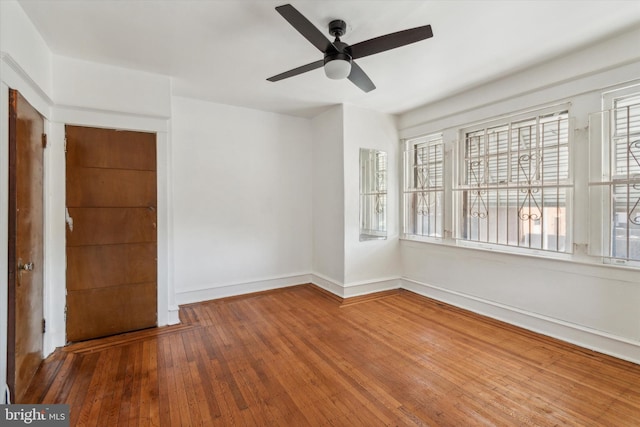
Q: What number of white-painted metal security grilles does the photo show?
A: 3